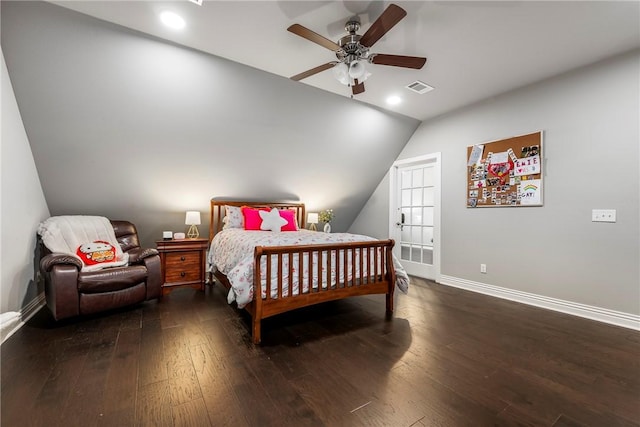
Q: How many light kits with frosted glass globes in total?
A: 1